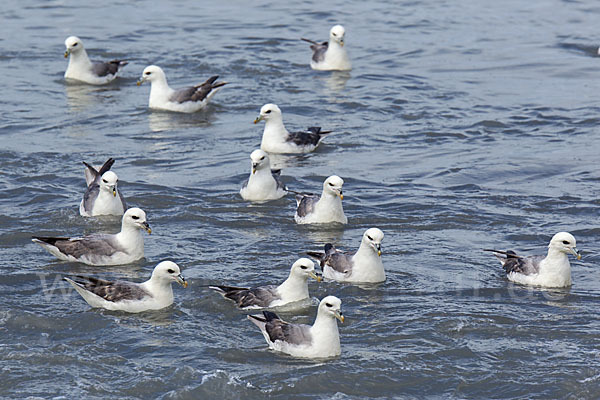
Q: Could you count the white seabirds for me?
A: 13